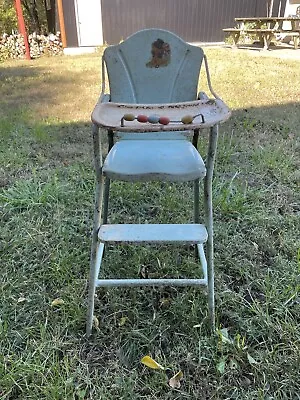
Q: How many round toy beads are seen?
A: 5